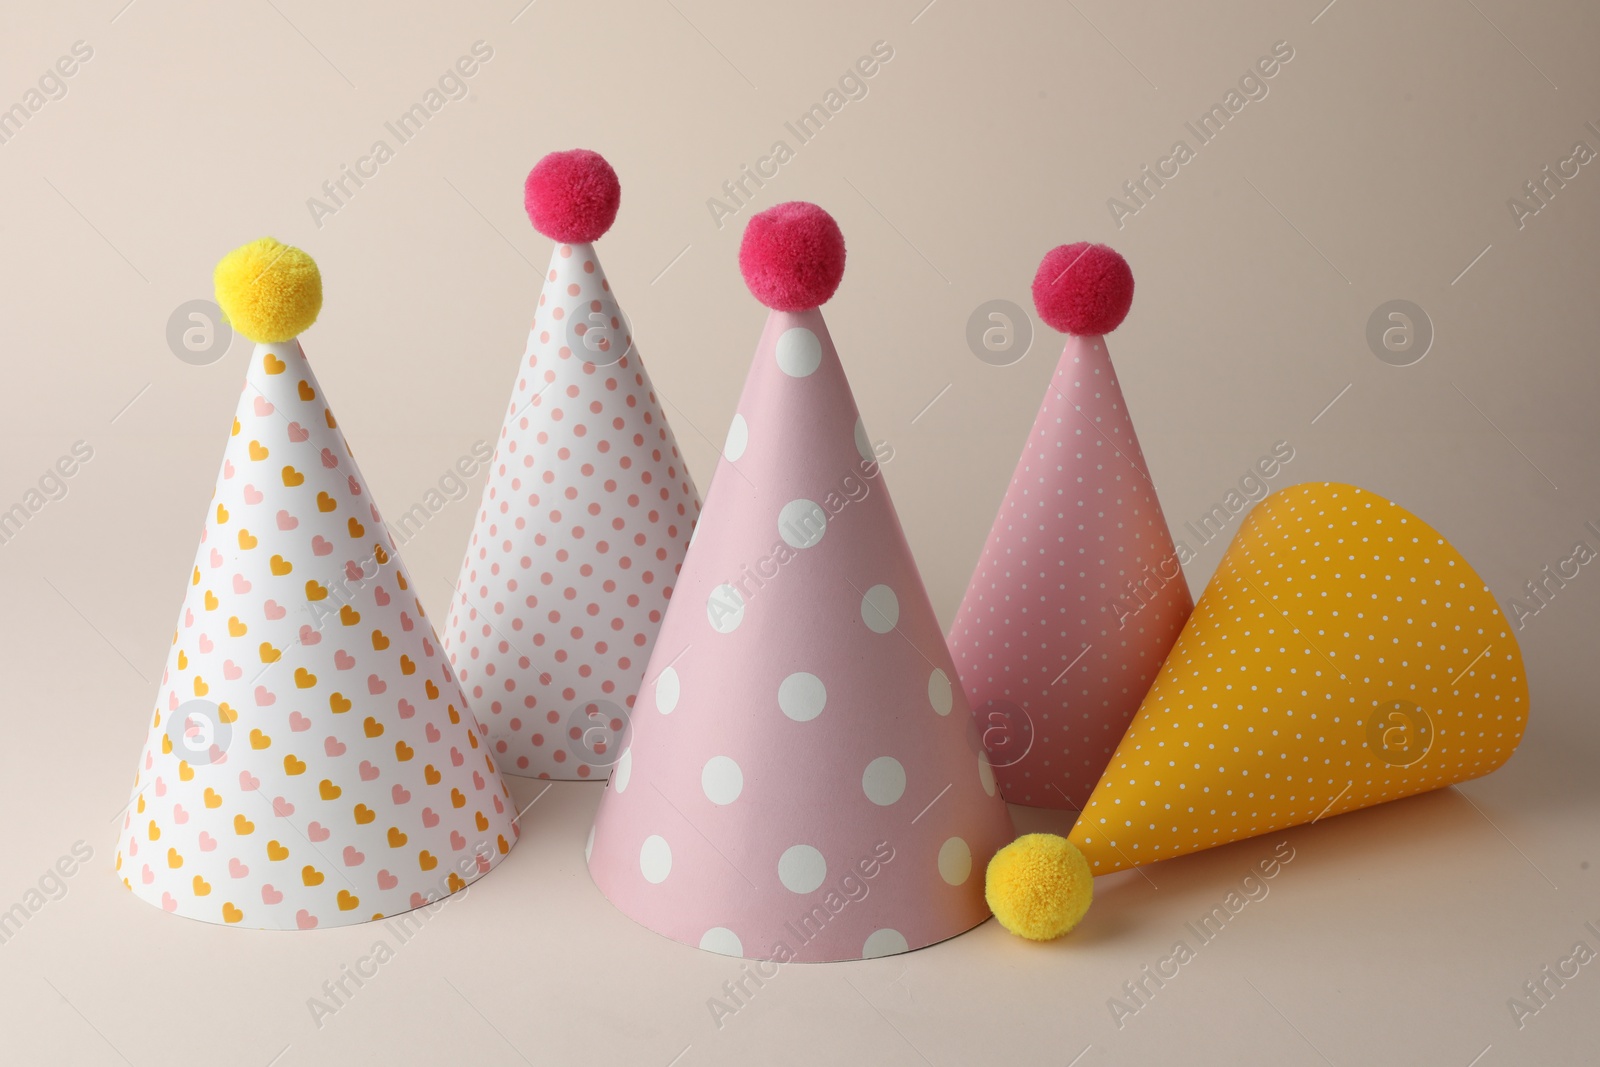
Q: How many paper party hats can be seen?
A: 5